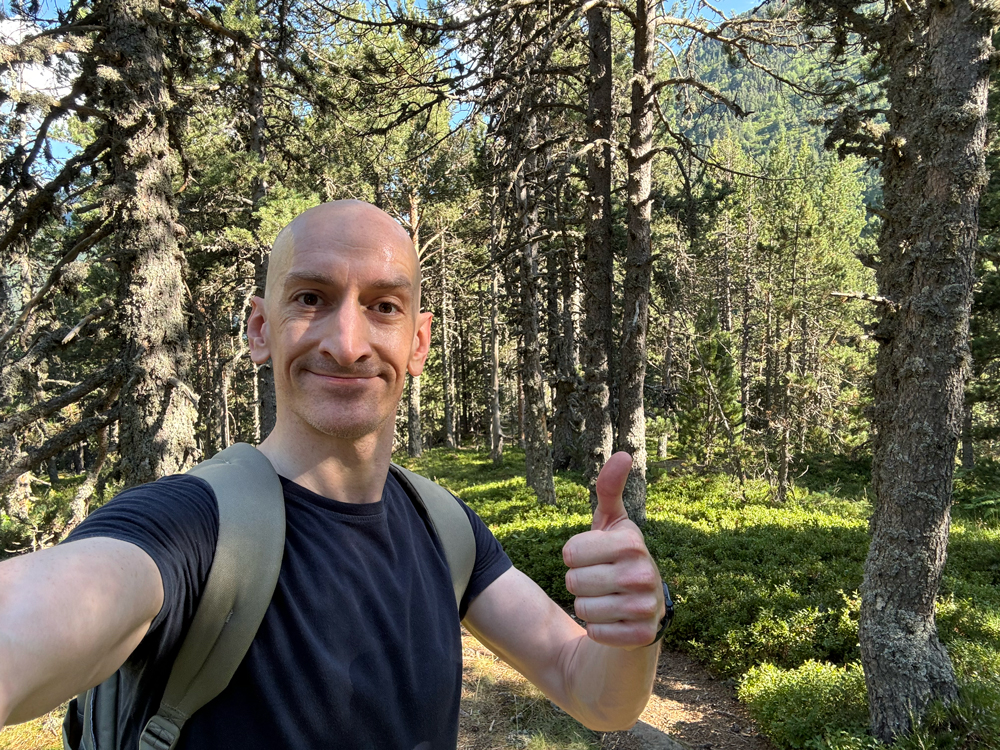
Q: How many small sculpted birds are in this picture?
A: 0